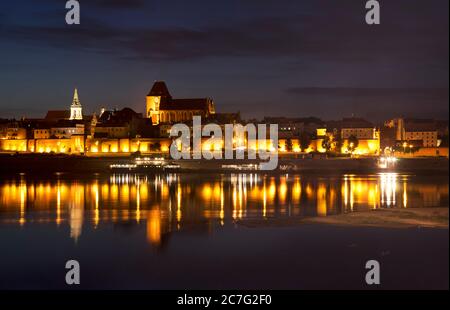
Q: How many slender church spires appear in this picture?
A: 1